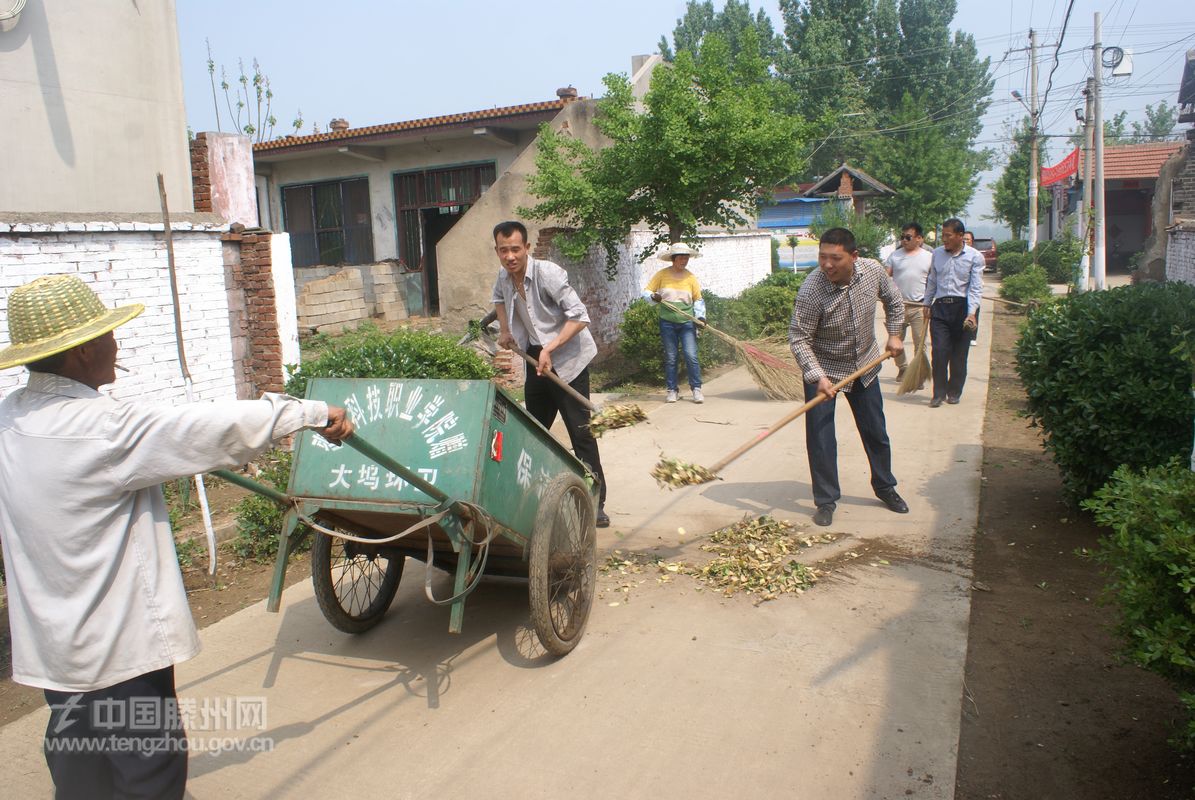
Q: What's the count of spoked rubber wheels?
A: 2